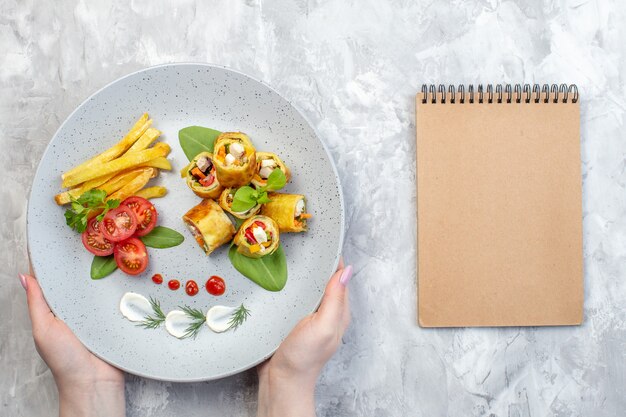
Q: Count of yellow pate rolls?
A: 7